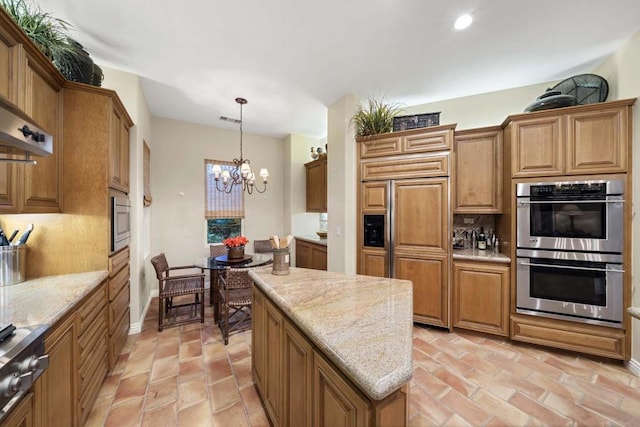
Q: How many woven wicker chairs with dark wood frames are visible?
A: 4